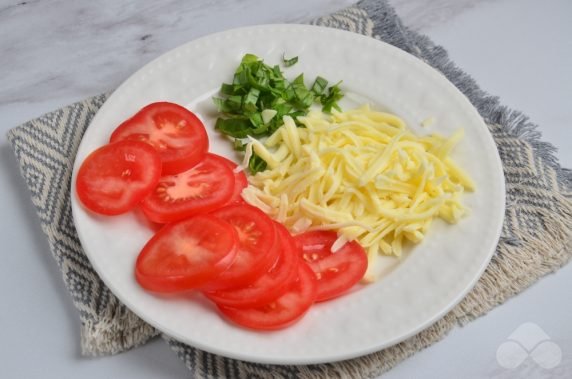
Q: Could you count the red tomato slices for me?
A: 9